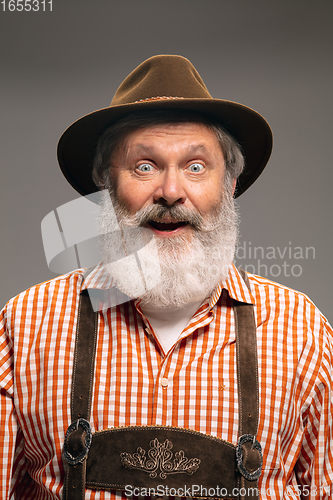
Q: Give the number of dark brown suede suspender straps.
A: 2